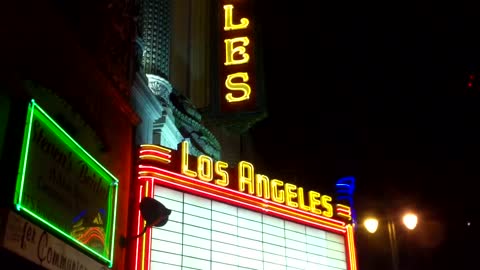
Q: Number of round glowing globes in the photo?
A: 2